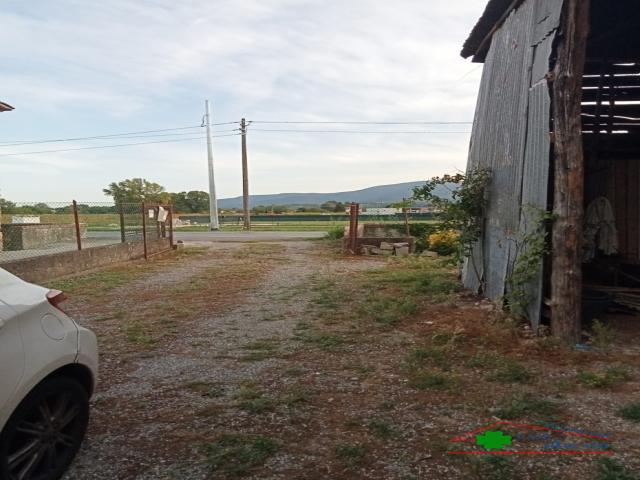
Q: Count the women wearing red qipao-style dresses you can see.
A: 0